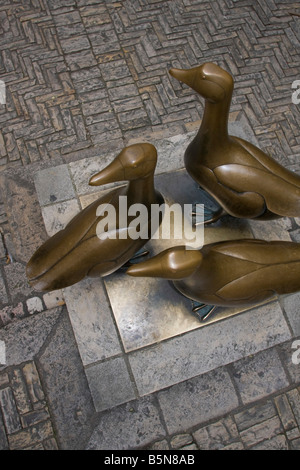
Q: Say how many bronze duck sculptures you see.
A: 3